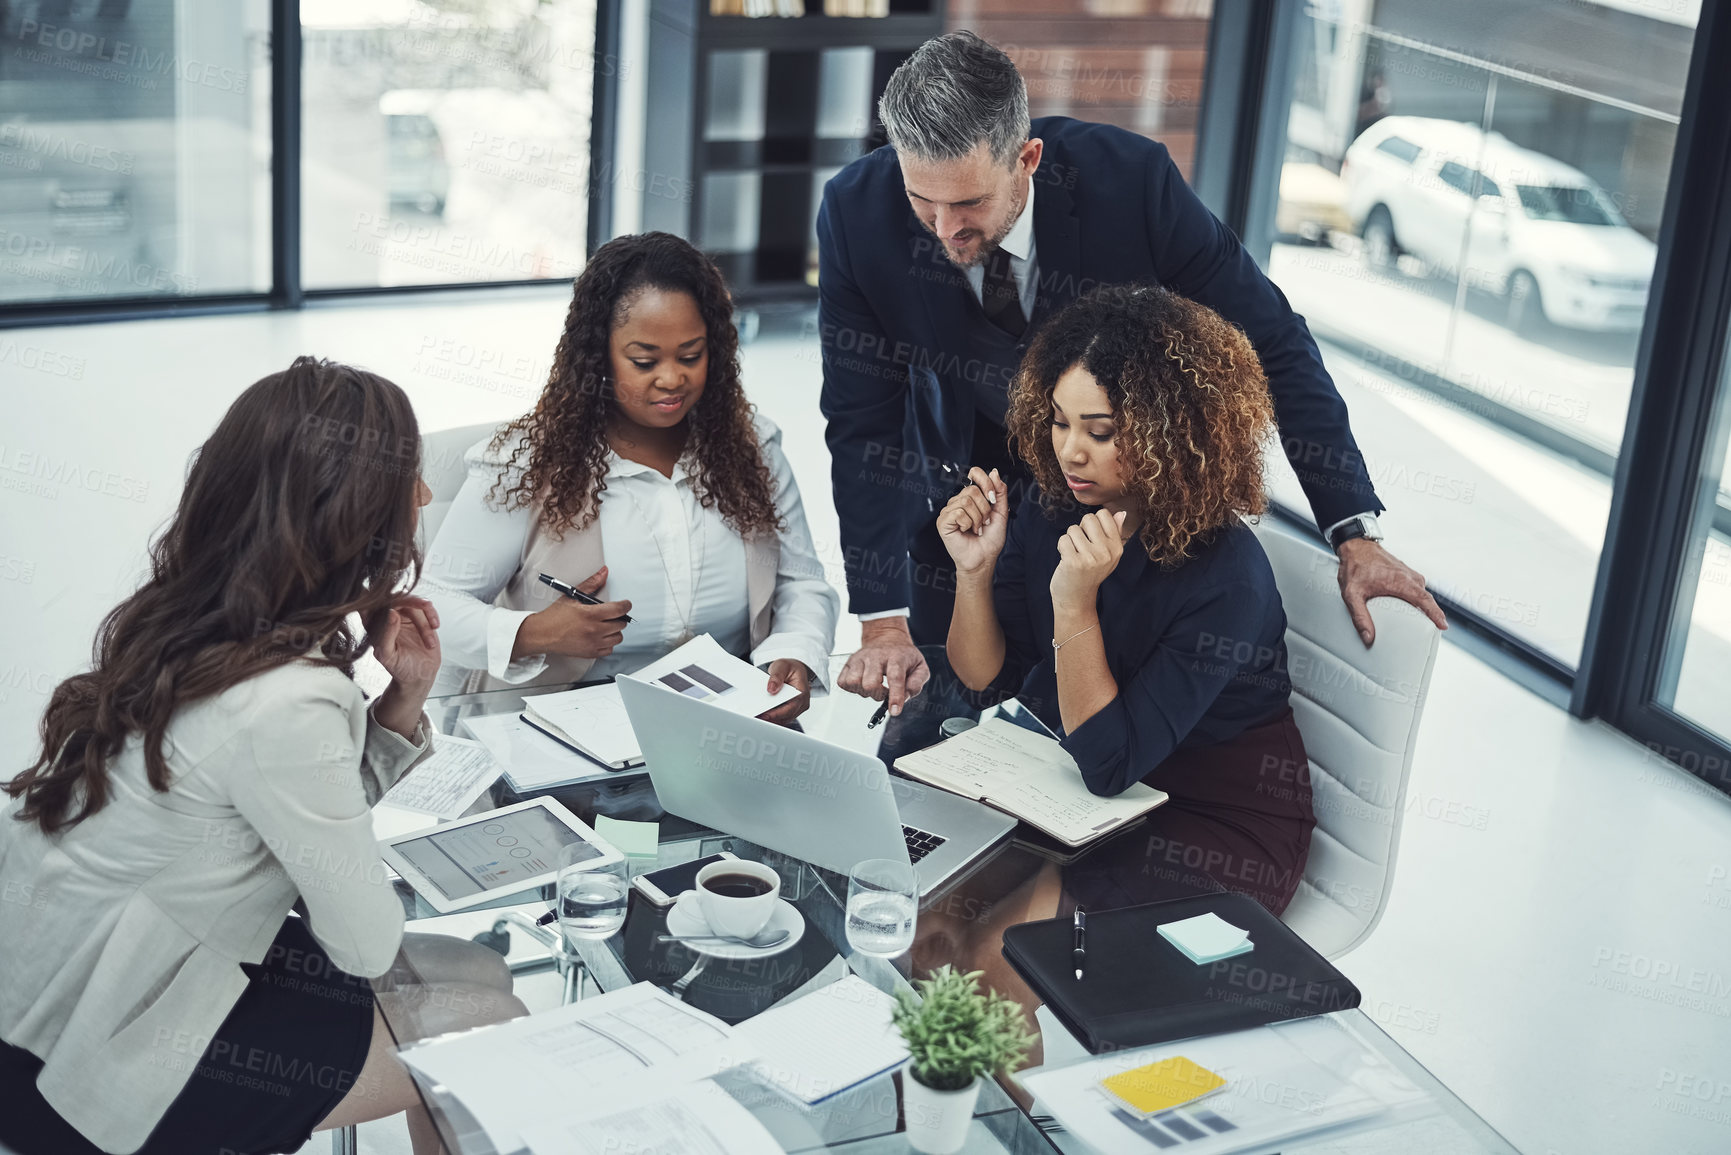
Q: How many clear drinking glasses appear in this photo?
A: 2